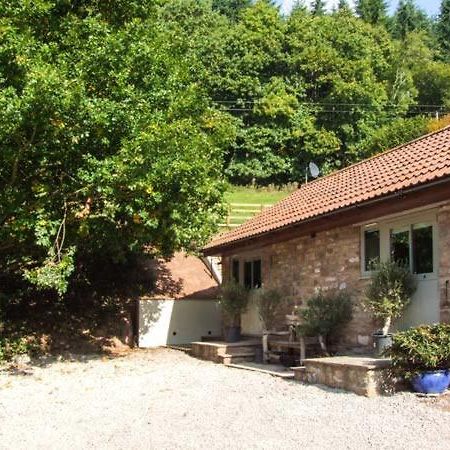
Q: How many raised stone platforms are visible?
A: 2